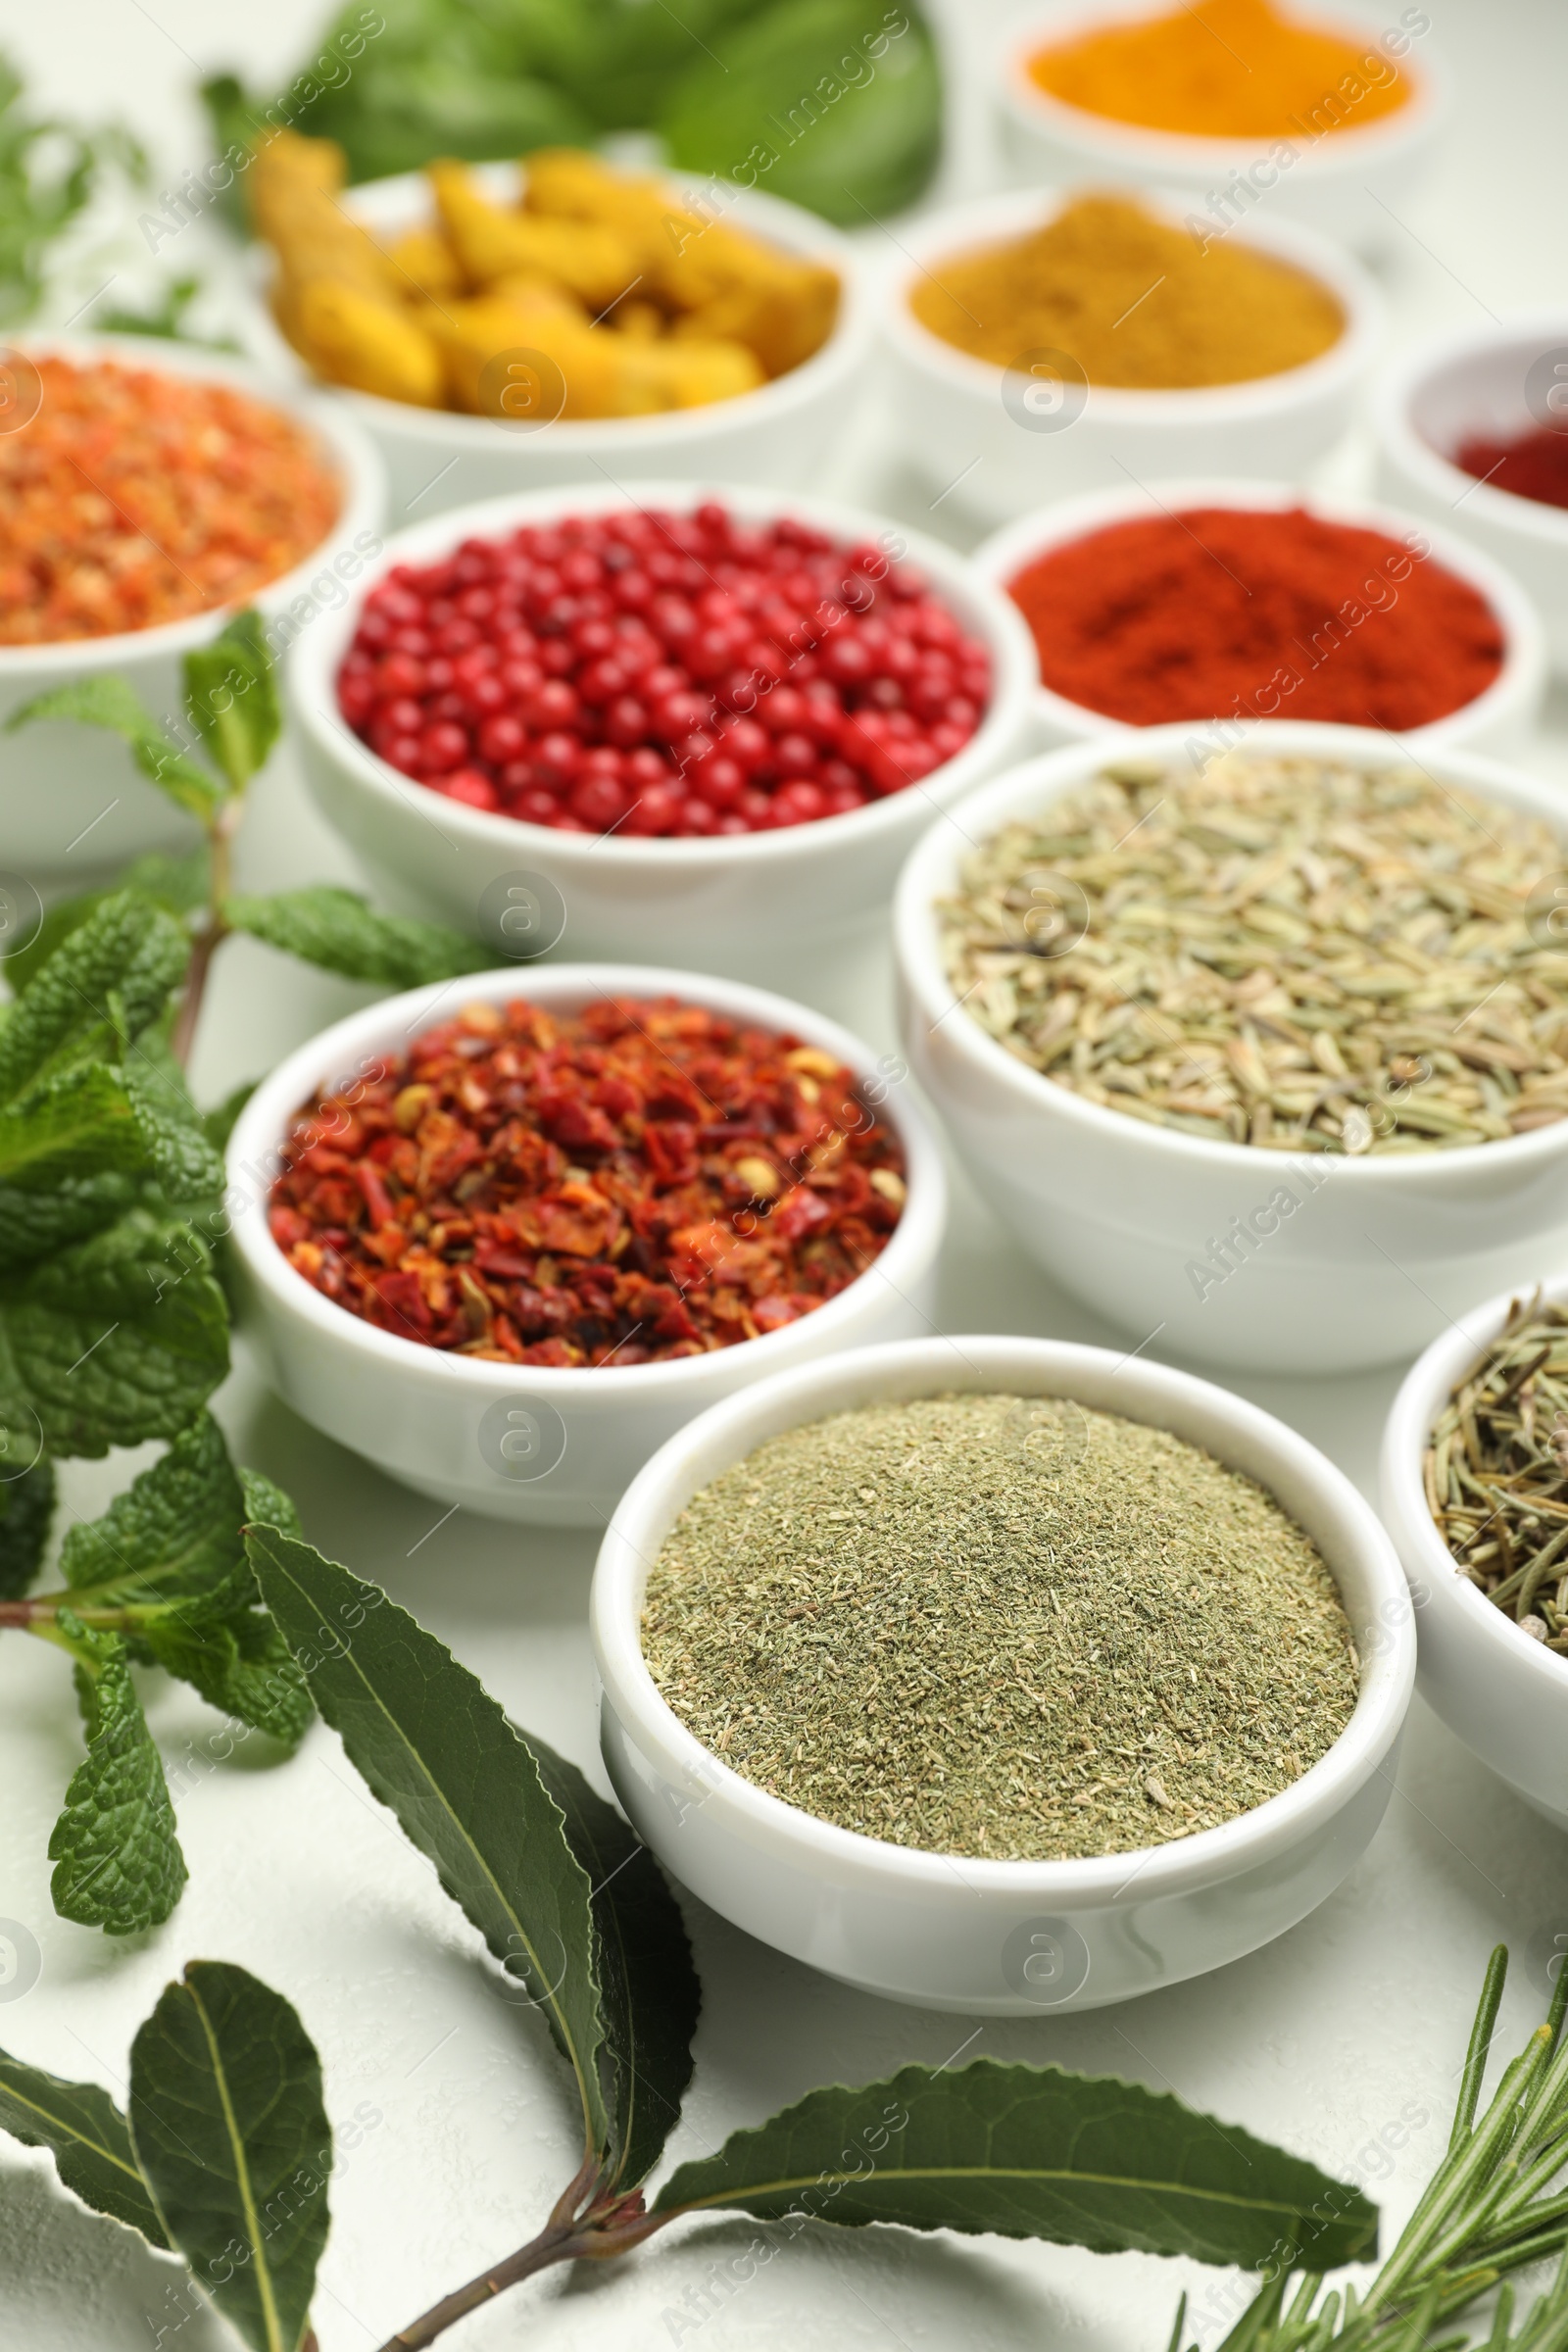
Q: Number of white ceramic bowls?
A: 11